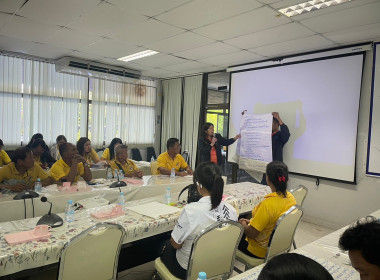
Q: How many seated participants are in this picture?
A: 14